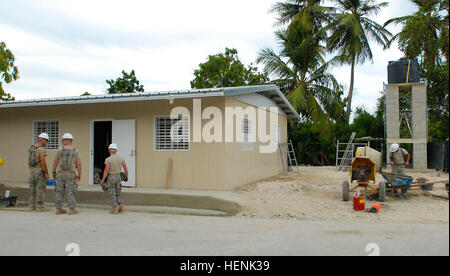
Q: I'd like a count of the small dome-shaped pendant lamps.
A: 0